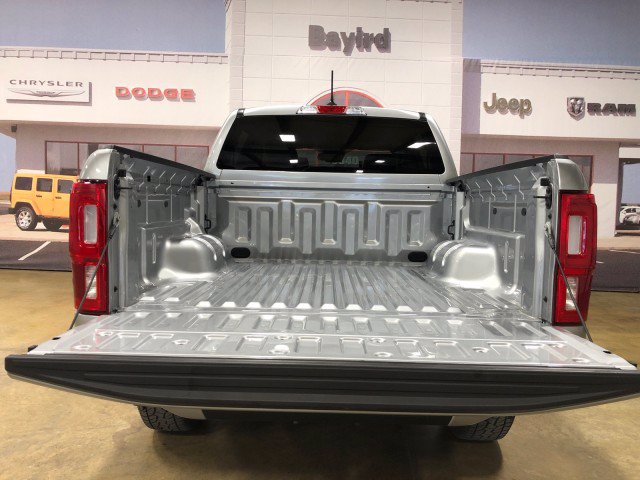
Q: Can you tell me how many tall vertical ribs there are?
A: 9